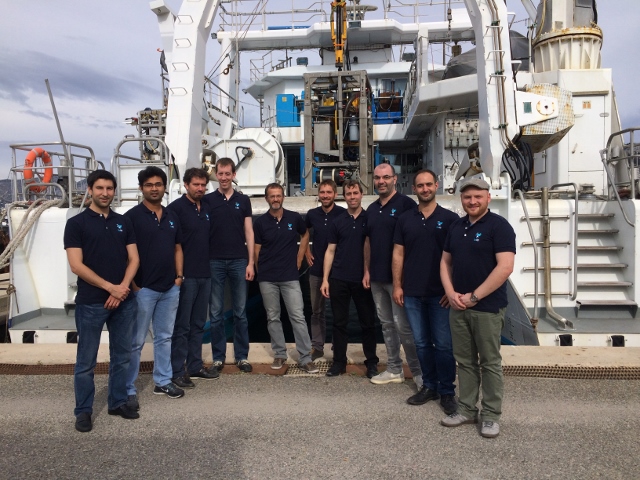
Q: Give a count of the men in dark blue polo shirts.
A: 10